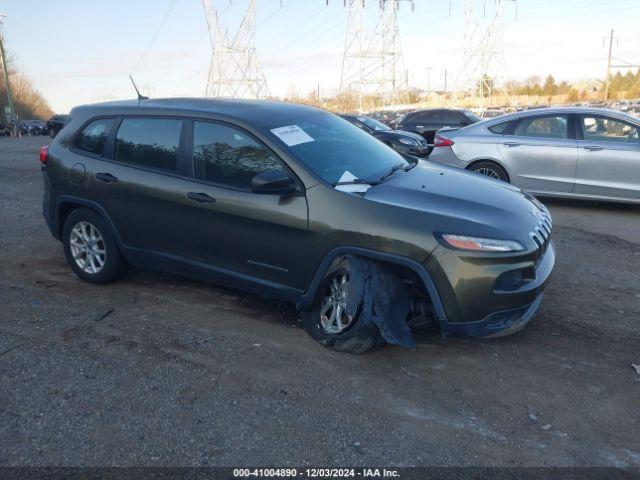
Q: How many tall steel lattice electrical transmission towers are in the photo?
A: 3